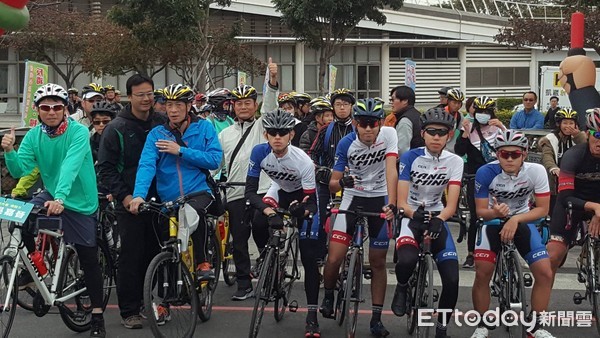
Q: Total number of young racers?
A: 4